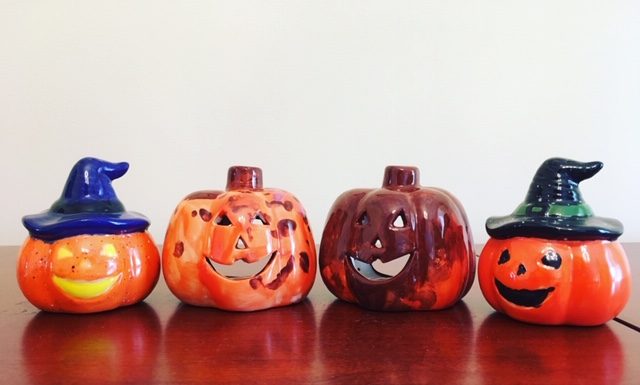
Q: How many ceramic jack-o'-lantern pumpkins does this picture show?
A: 4